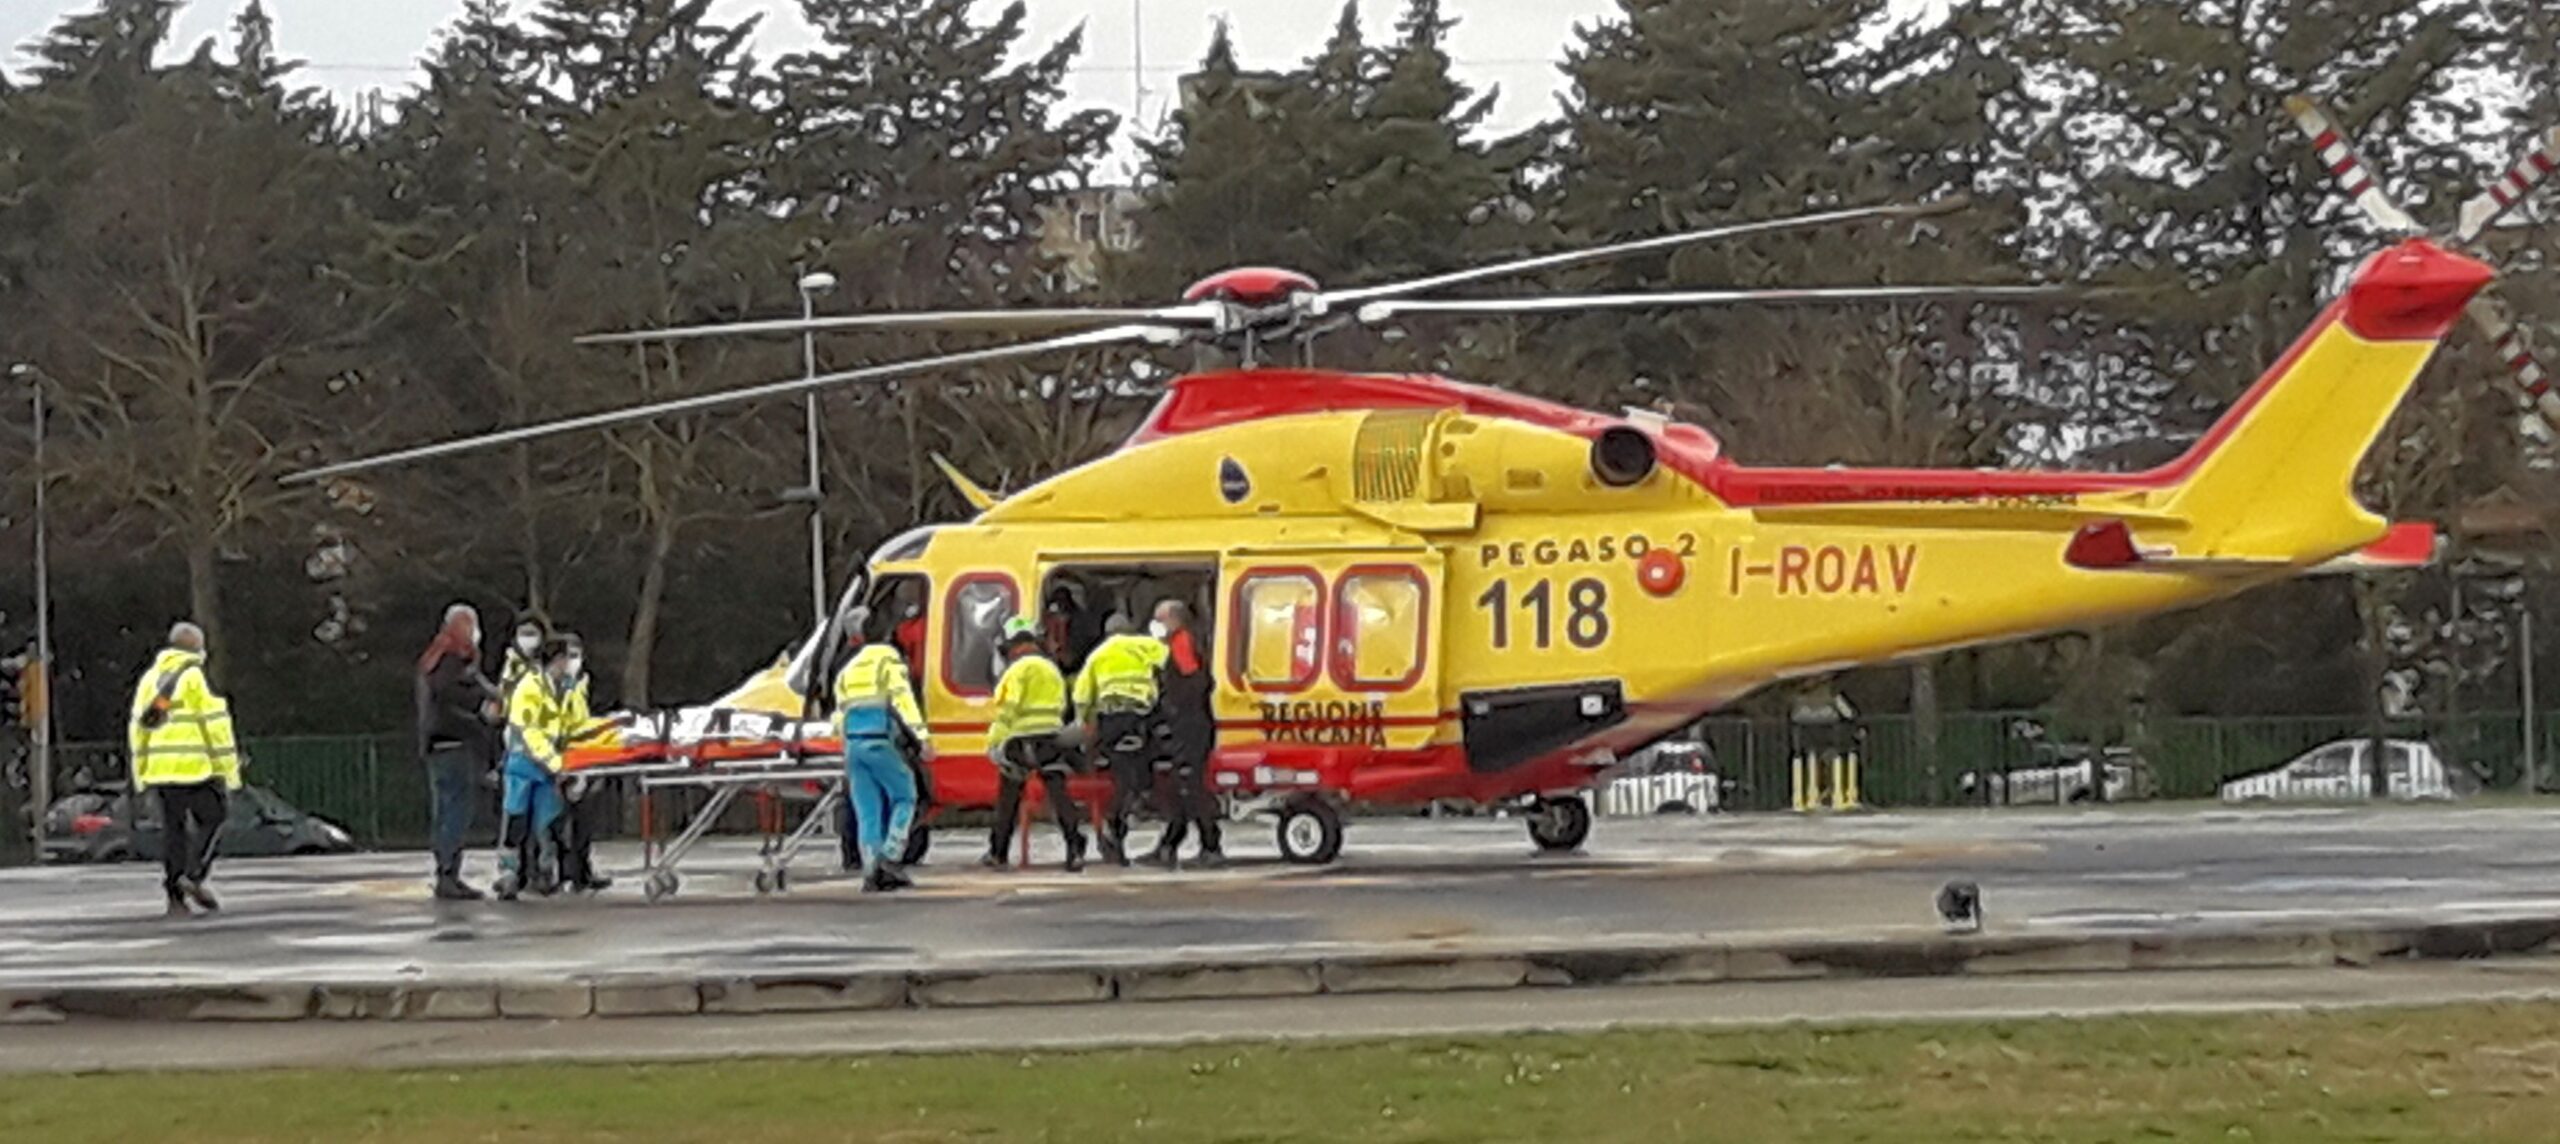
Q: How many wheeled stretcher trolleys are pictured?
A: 1